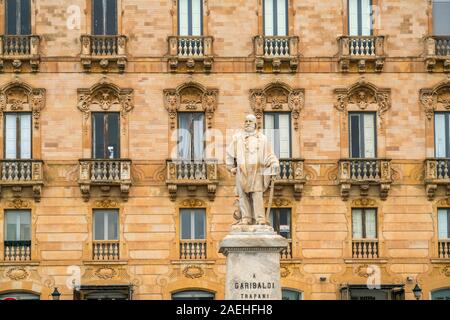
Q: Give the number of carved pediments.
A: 6